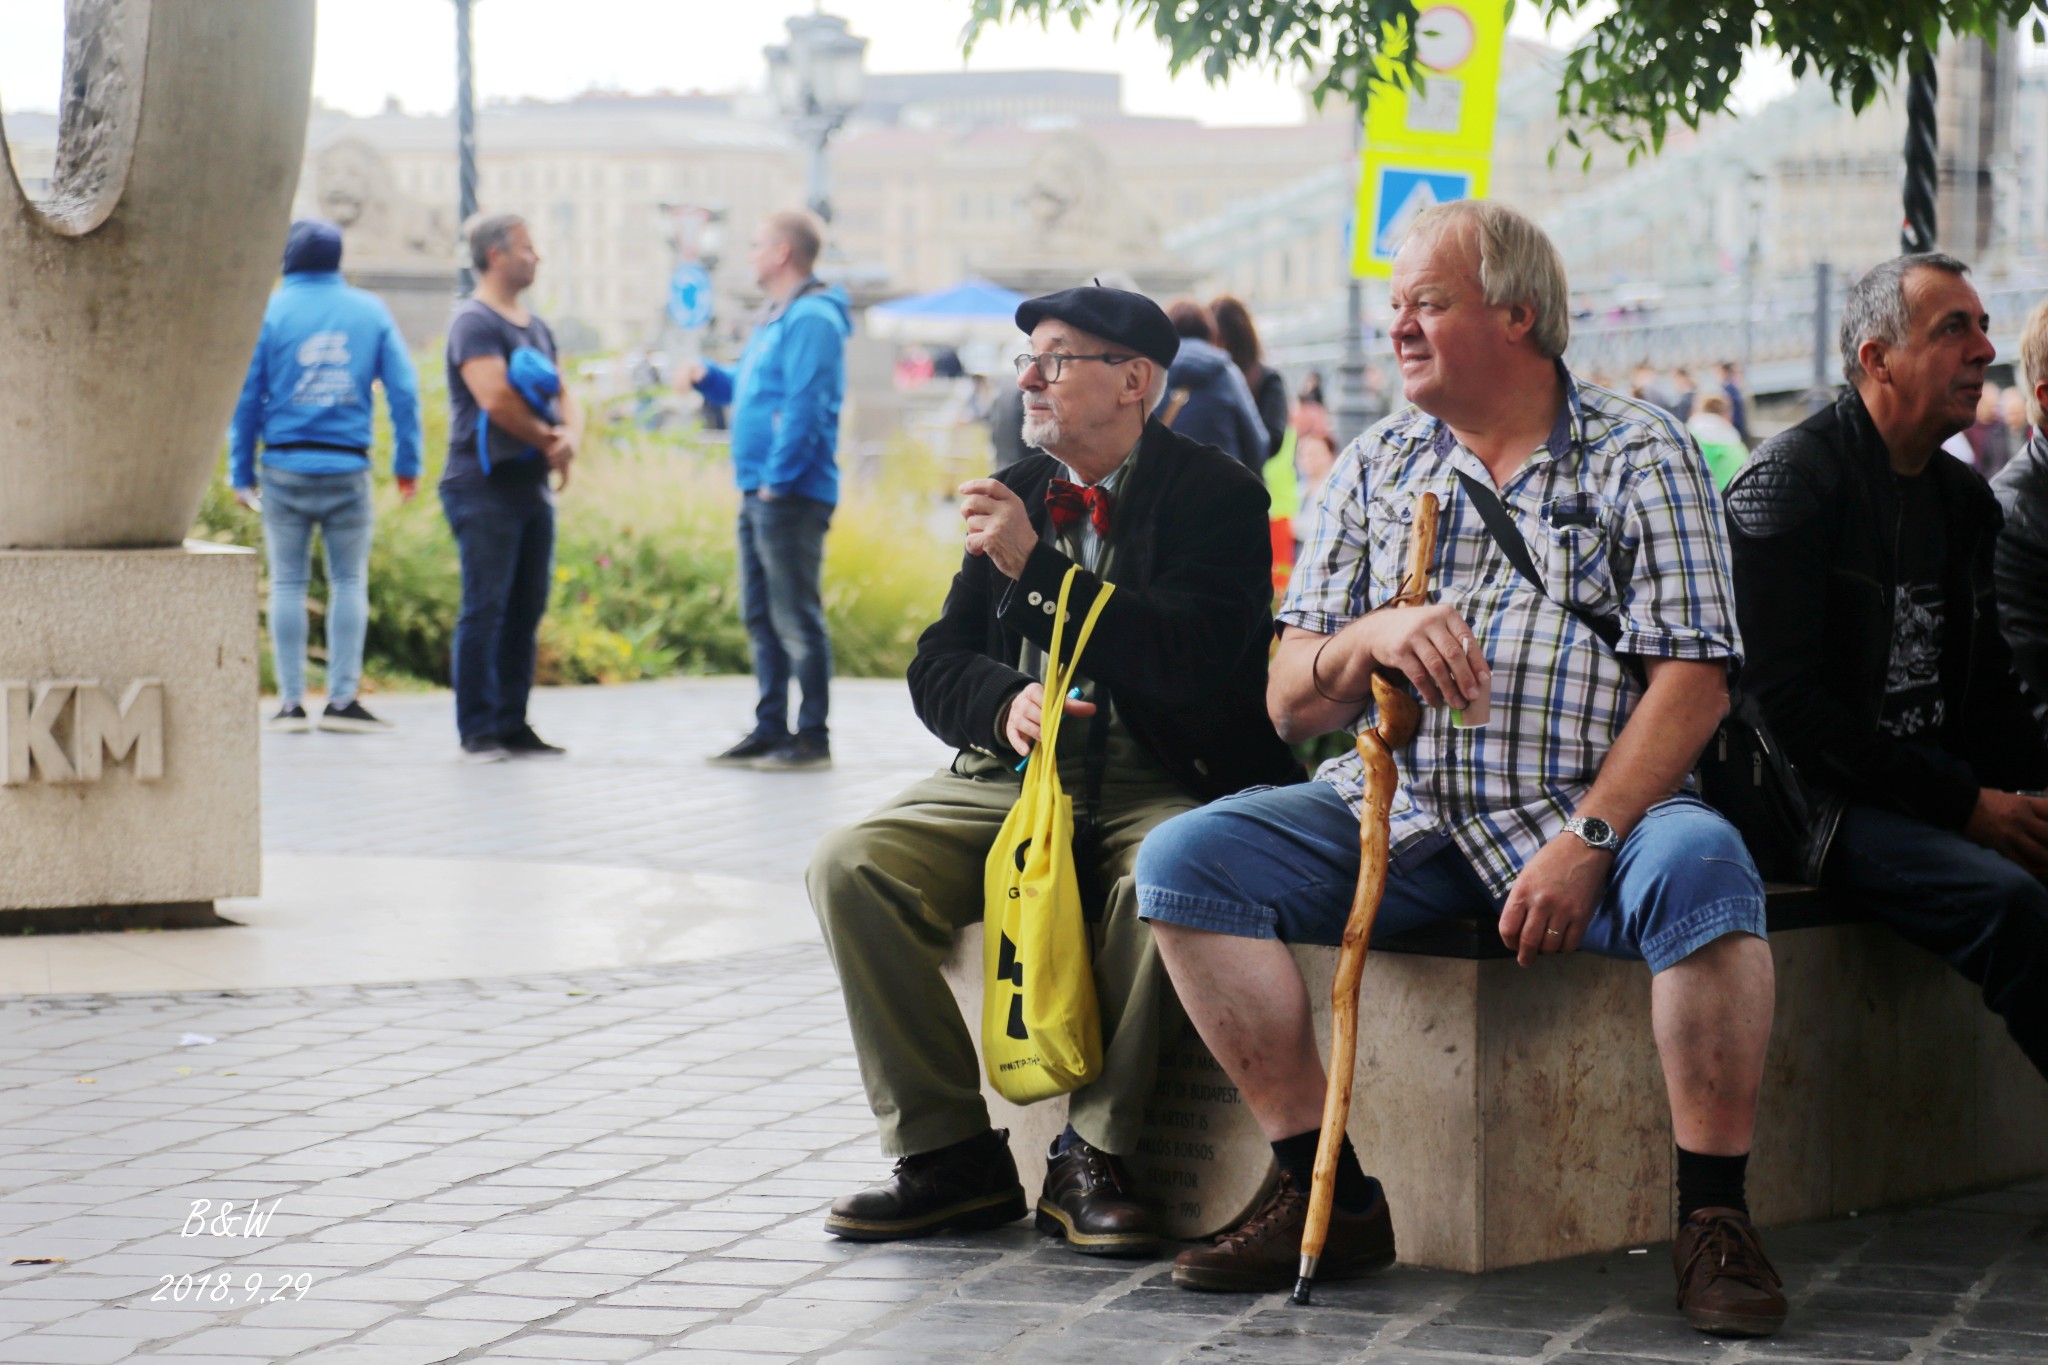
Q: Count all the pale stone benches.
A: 1